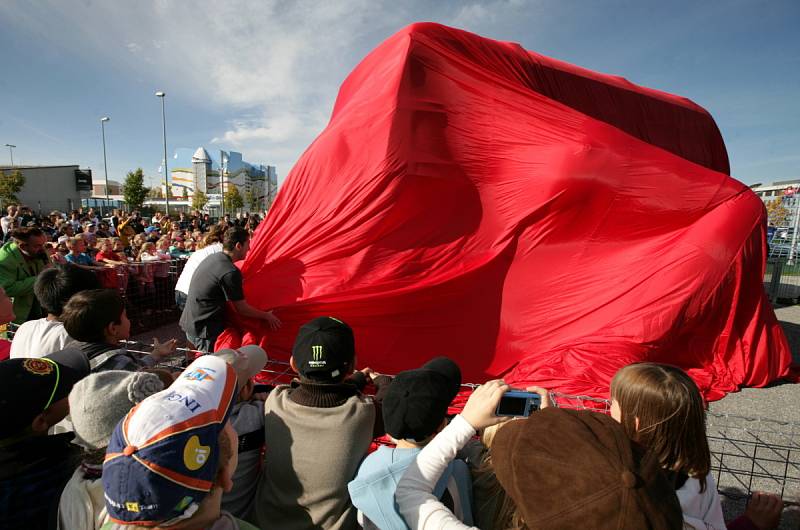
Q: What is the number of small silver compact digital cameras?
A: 1